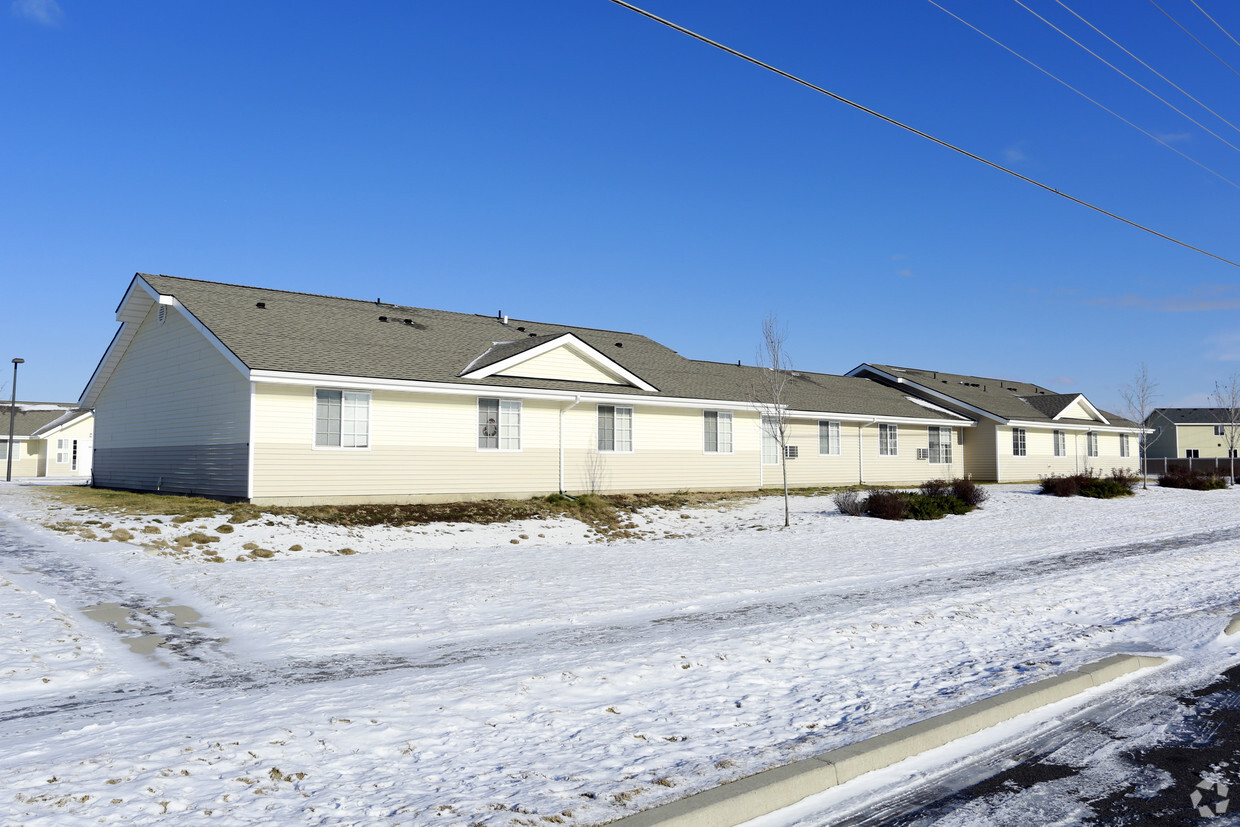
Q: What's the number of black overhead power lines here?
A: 1